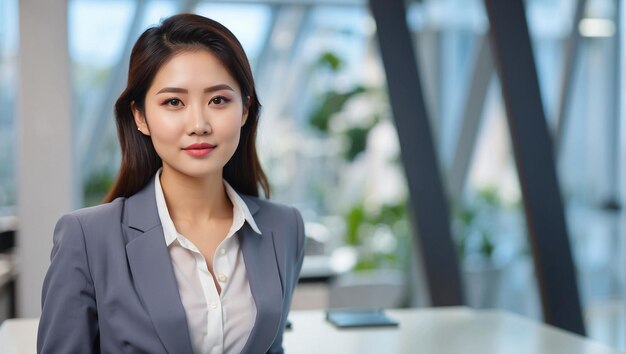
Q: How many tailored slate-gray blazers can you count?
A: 1